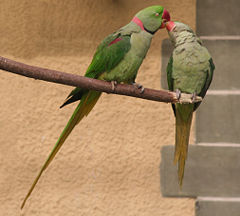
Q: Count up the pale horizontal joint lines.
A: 4